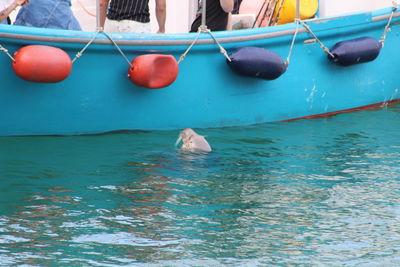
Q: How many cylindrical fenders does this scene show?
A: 4